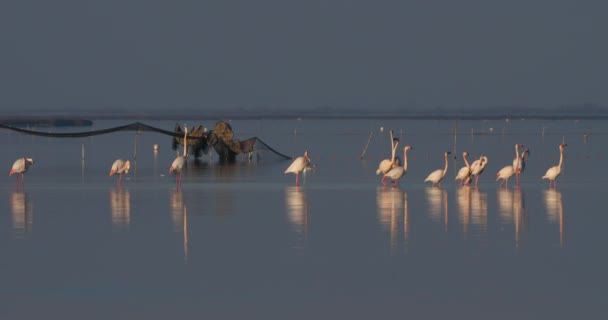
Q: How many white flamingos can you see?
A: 13